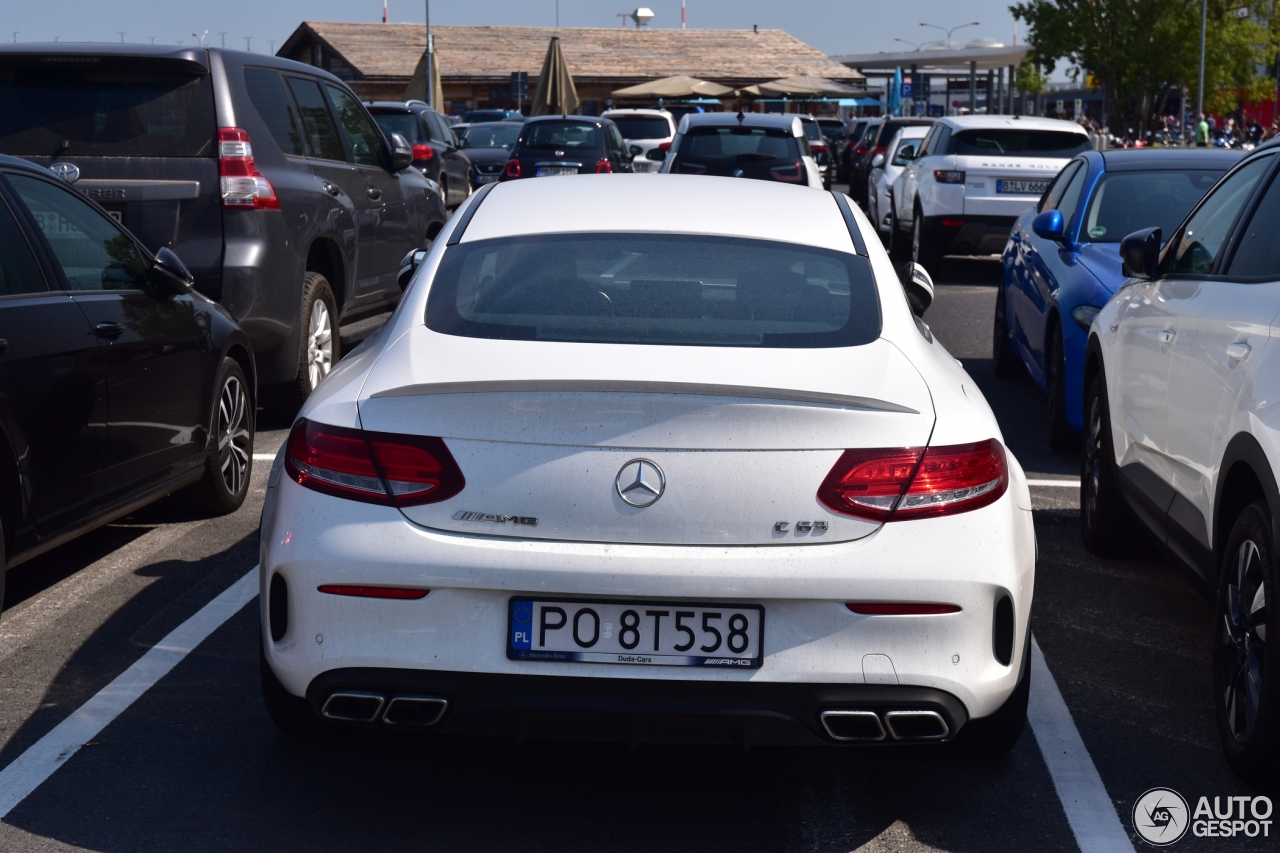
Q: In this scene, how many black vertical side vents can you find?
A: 2